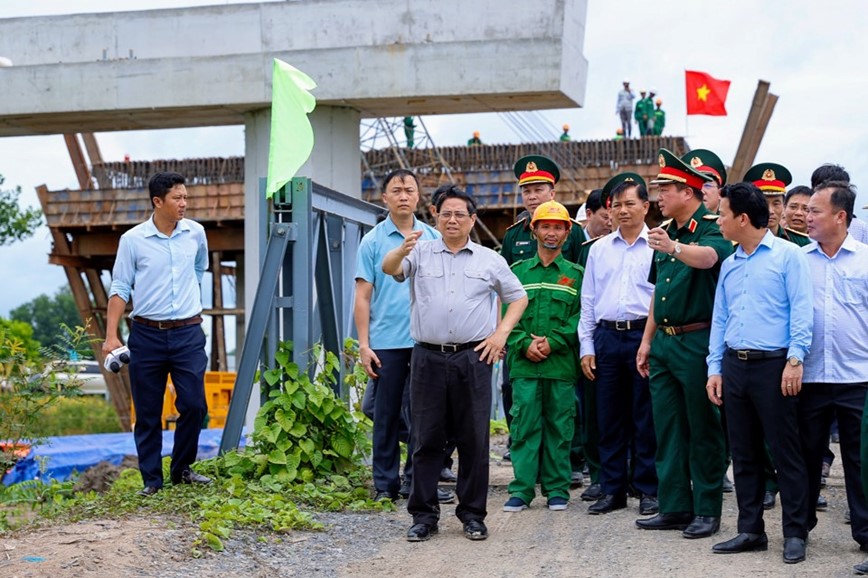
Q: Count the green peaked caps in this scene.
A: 5